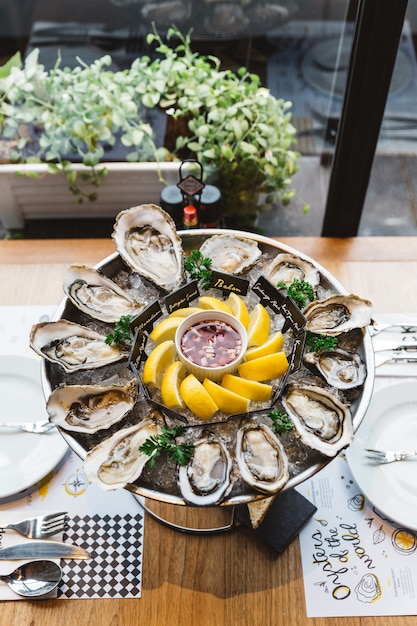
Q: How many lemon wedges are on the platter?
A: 12